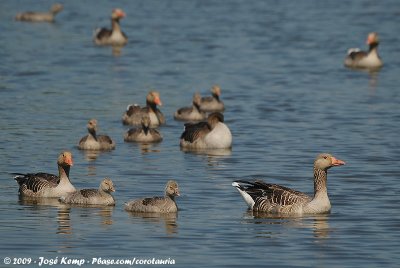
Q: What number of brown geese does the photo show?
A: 13